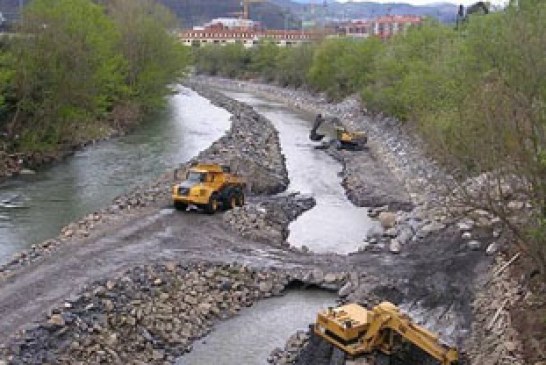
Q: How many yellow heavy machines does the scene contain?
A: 3